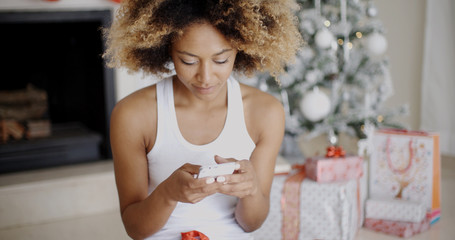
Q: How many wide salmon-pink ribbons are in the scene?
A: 1